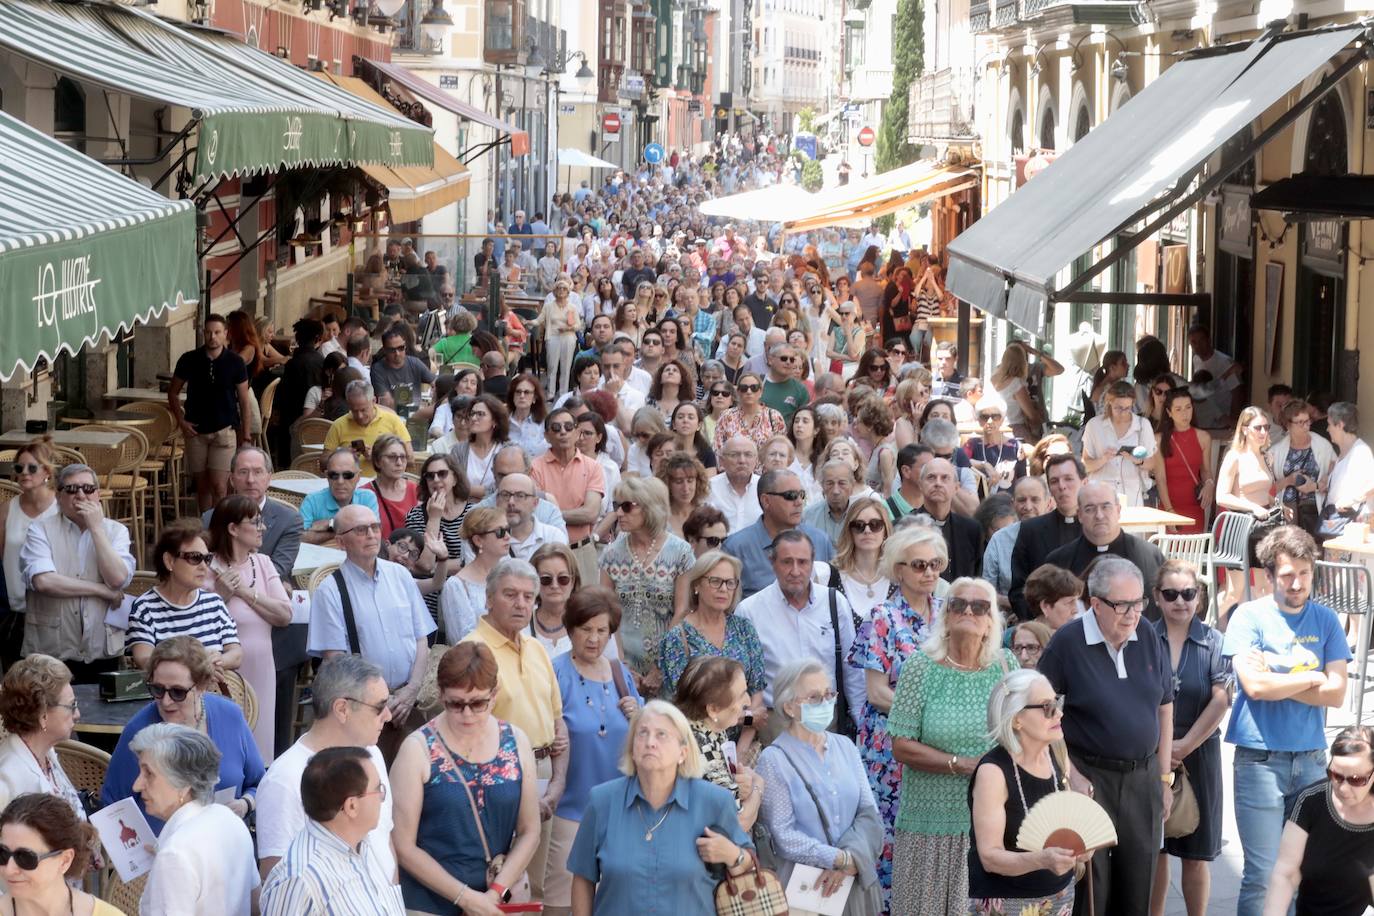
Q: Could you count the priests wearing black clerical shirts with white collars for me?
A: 3